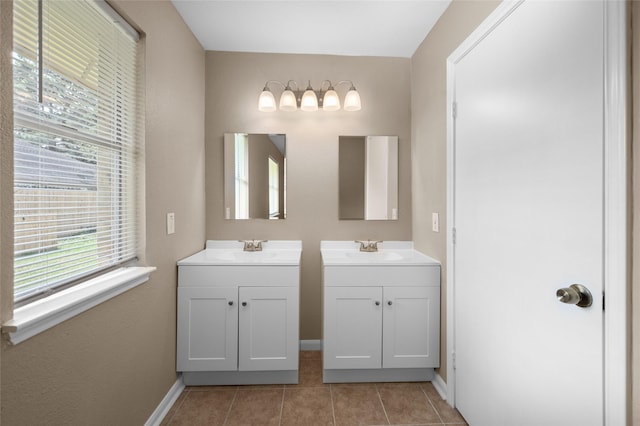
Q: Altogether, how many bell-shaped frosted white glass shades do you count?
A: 5